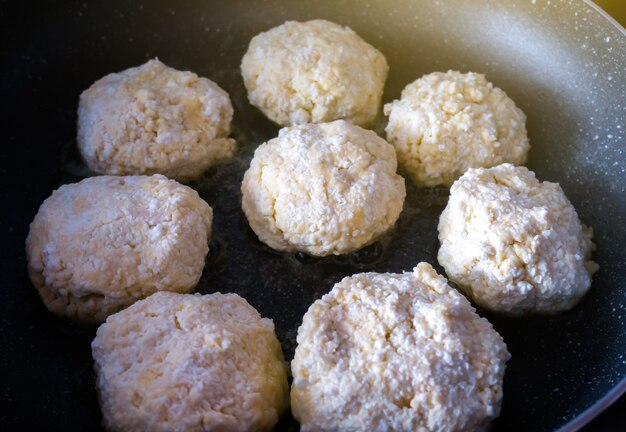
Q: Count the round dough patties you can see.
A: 8